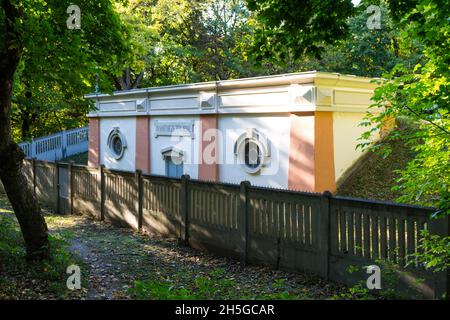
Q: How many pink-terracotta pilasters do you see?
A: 4